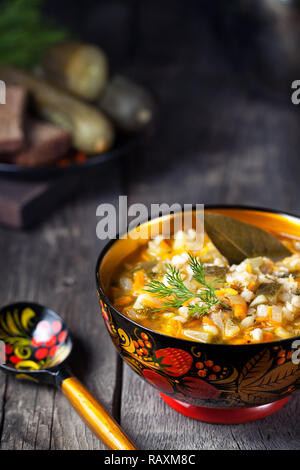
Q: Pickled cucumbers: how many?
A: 3